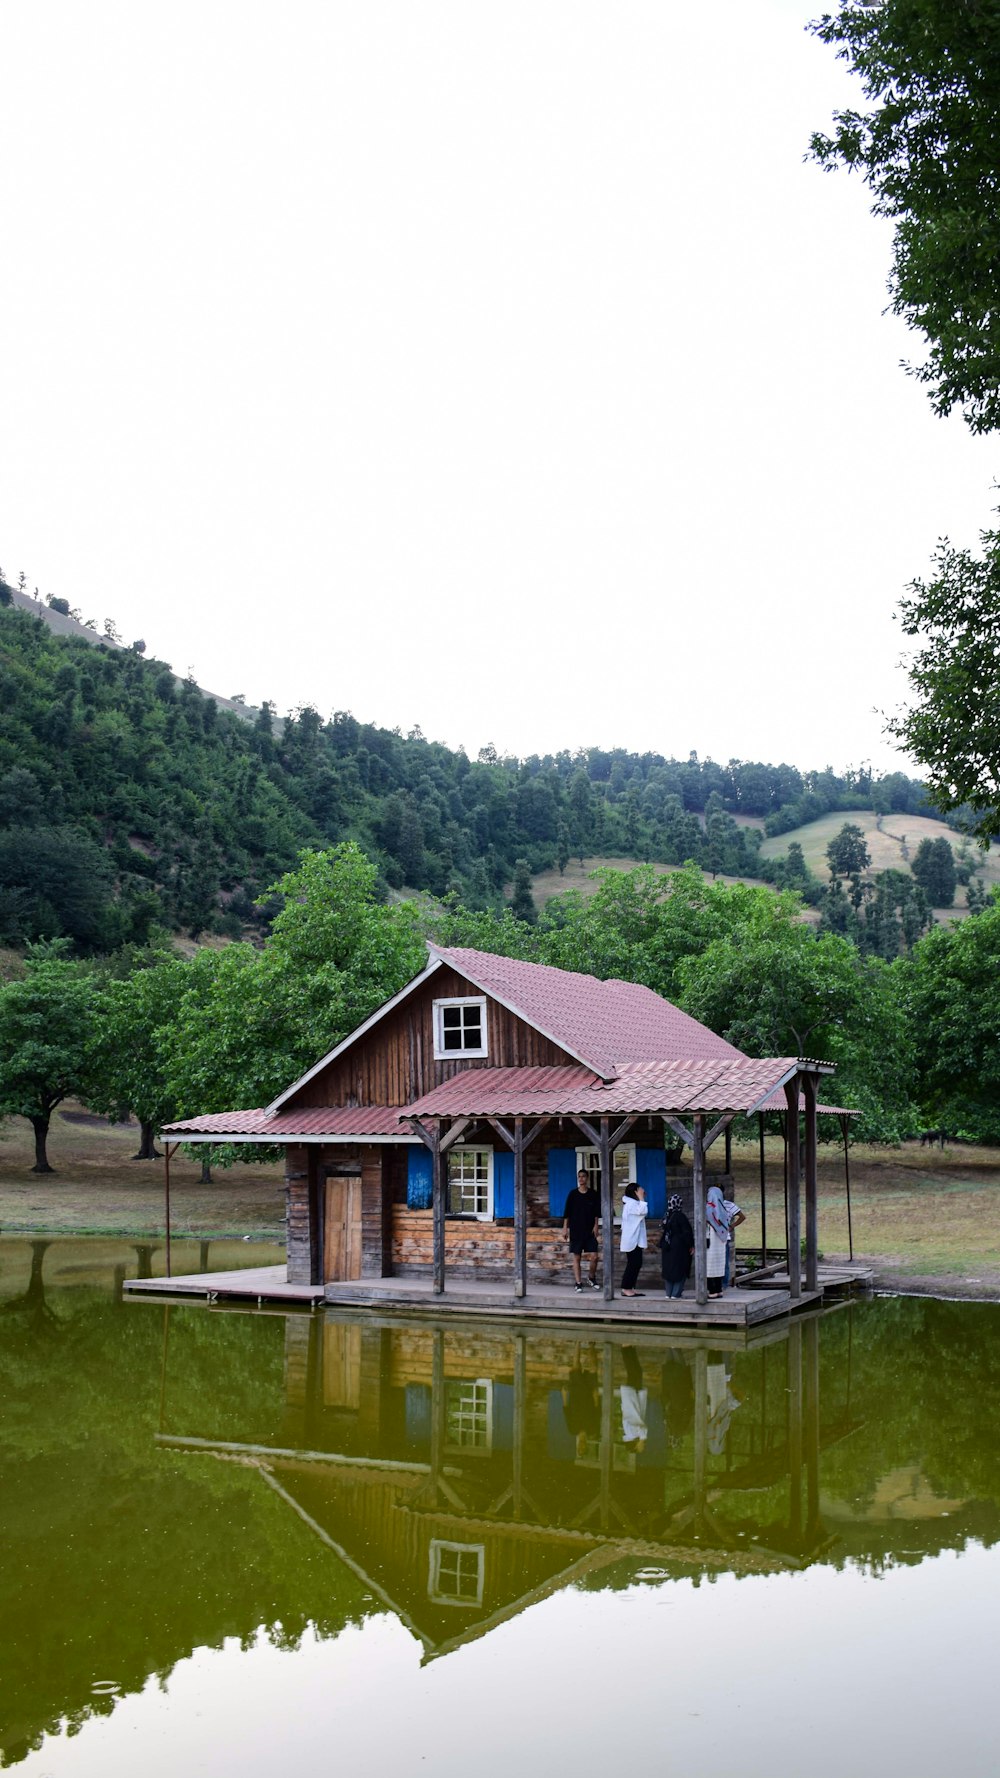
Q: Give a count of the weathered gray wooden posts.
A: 6